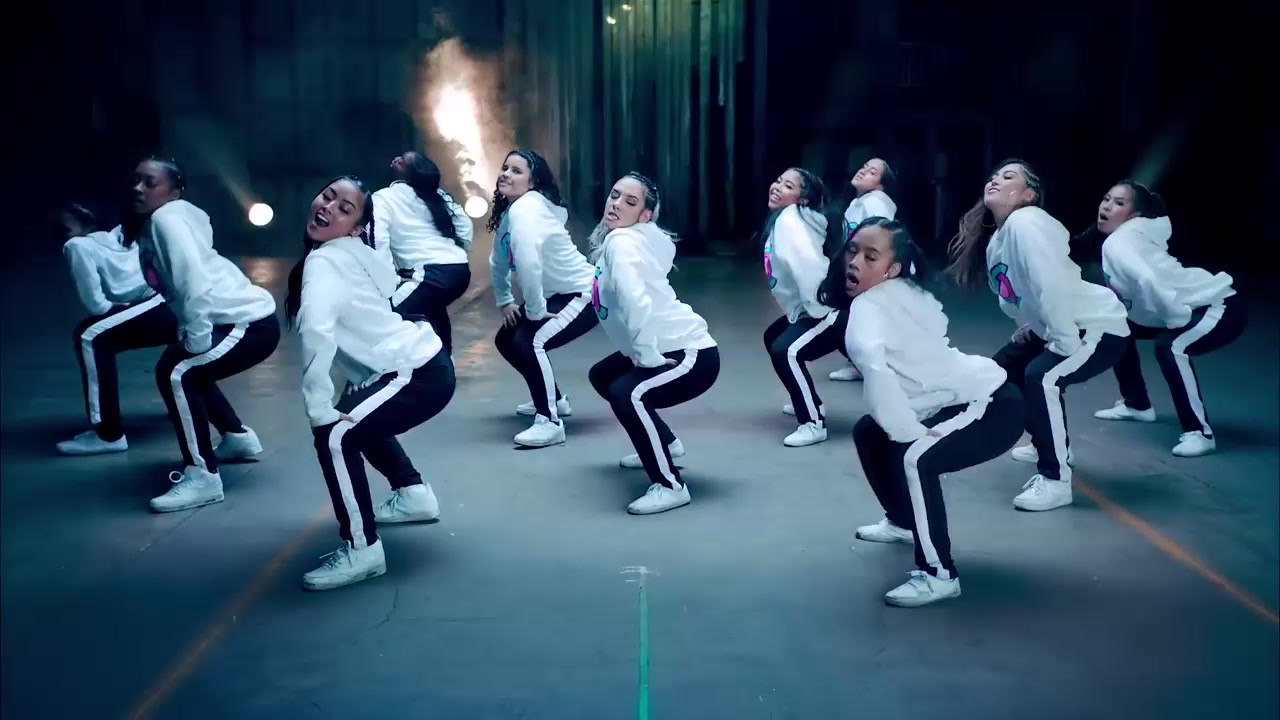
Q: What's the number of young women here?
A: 11